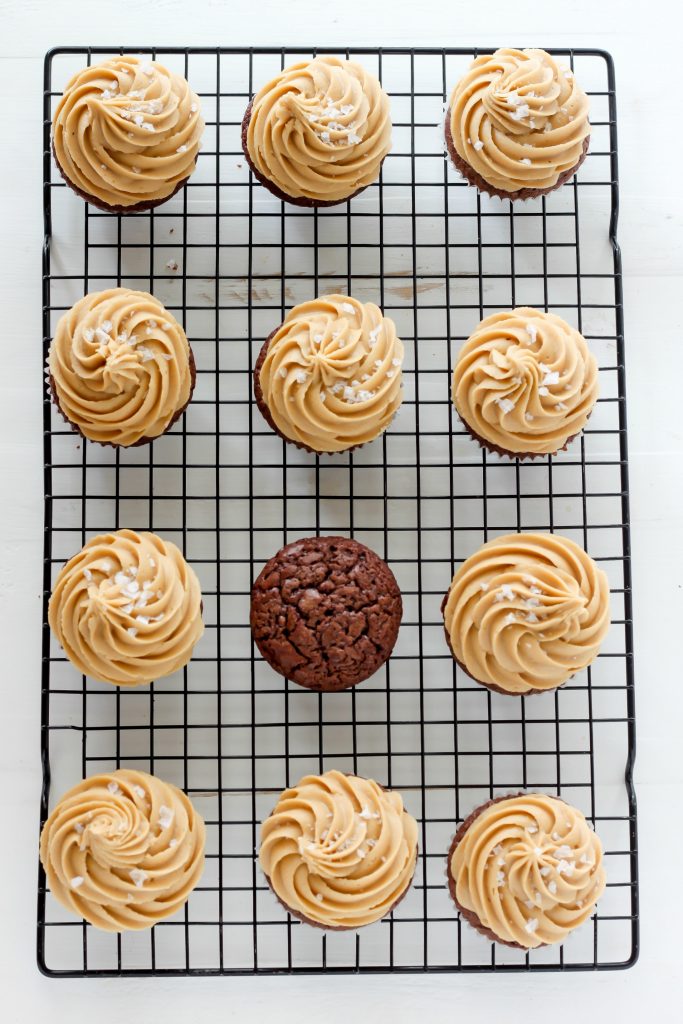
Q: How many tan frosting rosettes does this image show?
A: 11